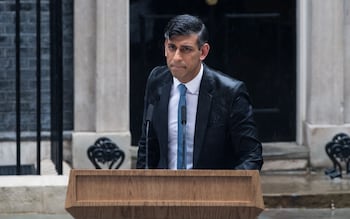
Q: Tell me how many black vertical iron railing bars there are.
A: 3